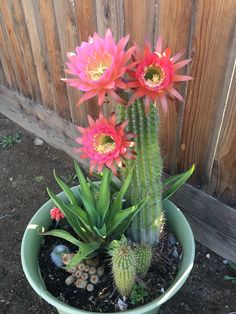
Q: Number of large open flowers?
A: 3